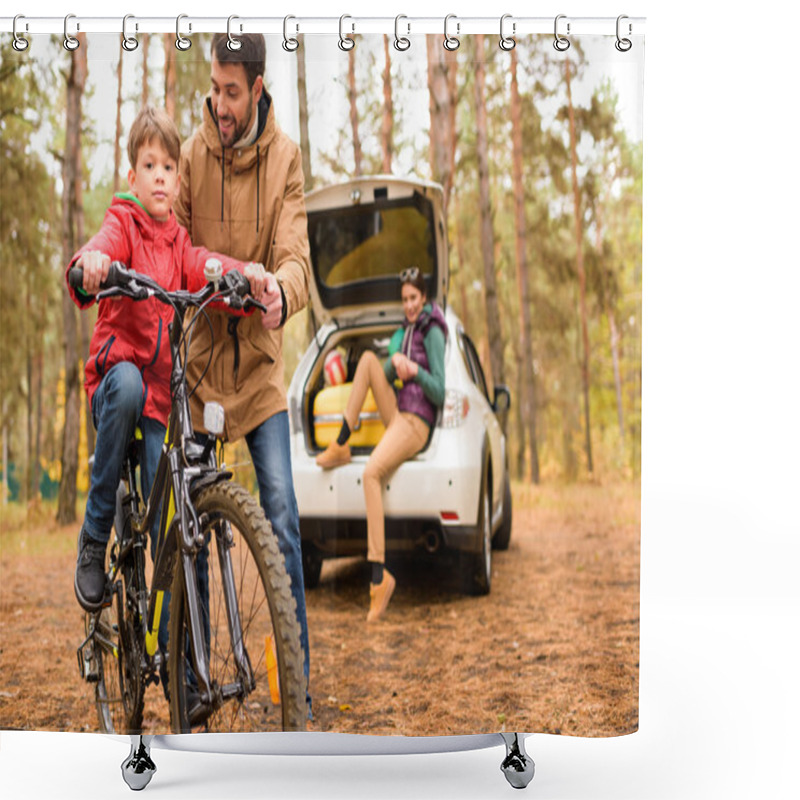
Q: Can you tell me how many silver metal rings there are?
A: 12